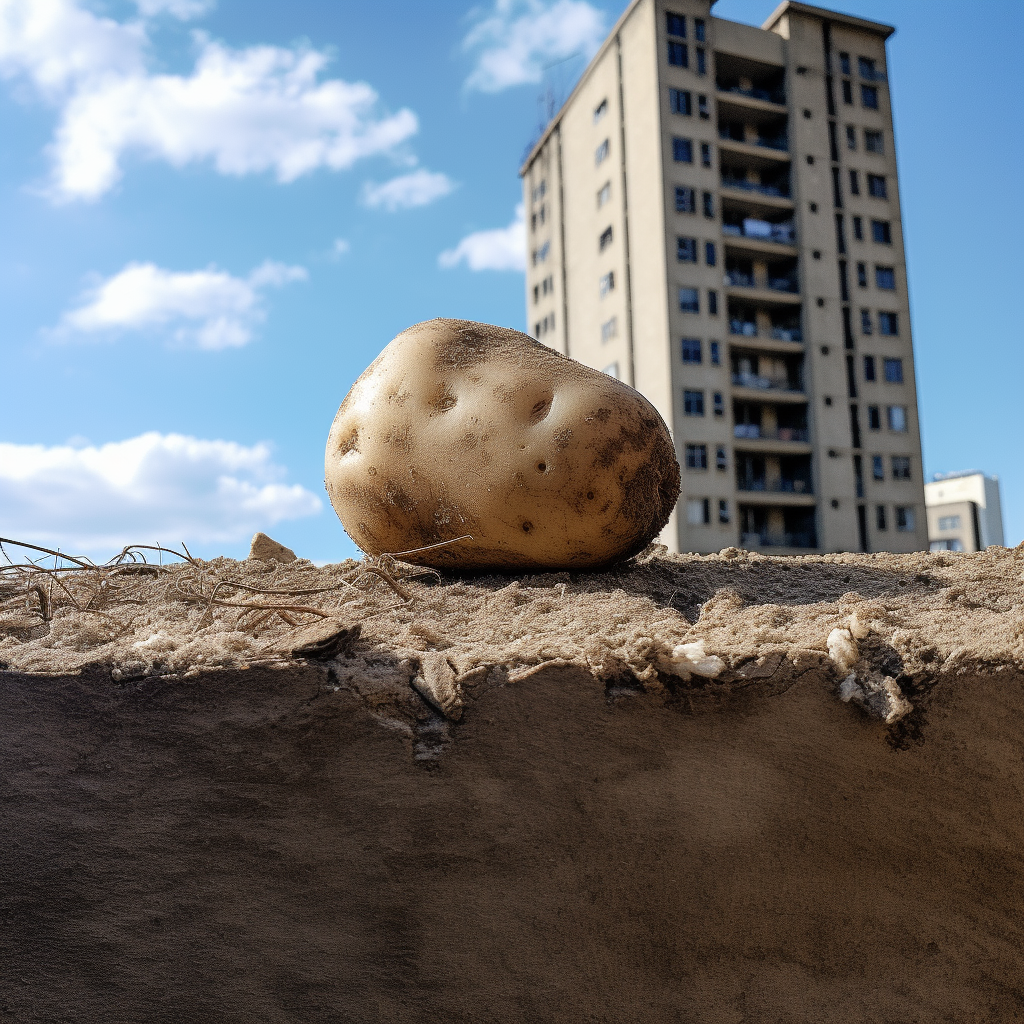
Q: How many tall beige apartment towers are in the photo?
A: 1